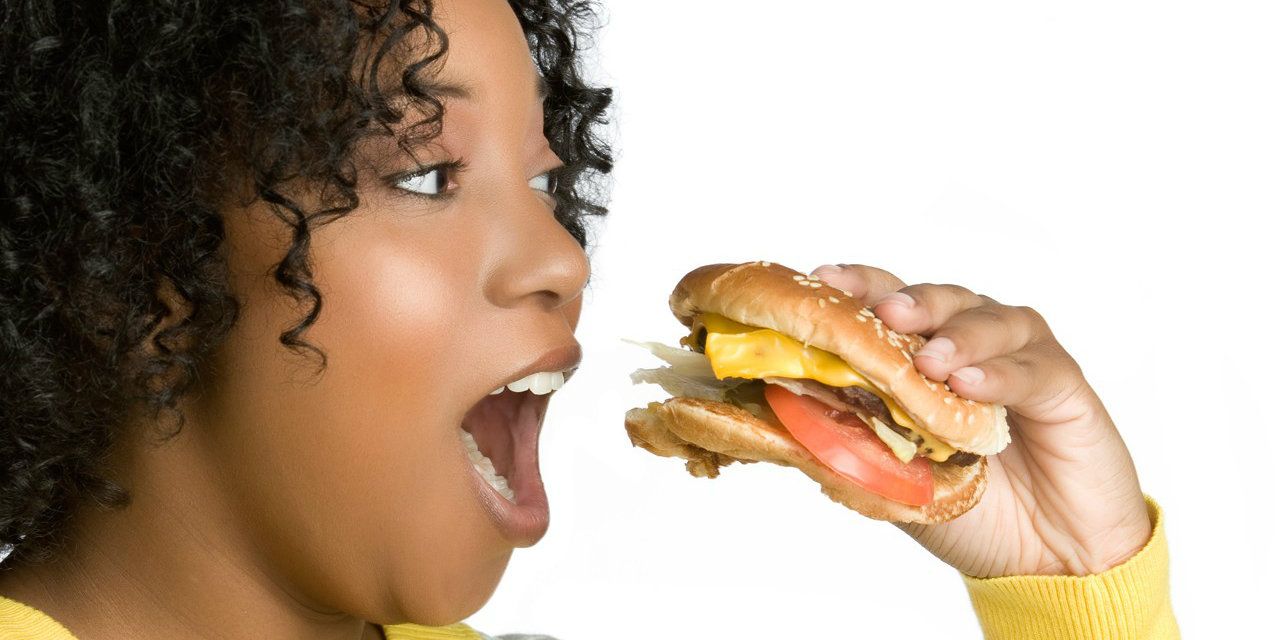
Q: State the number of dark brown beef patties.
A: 1